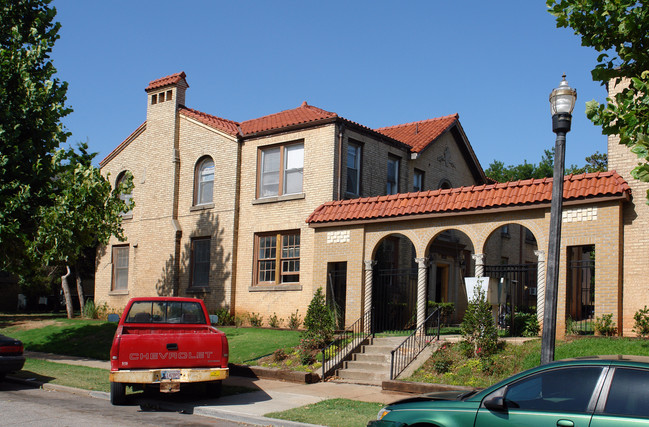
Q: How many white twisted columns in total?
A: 4